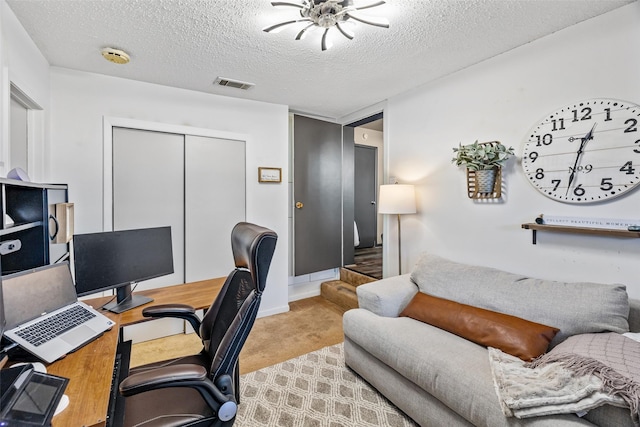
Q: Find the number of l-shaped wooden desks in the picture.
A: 1